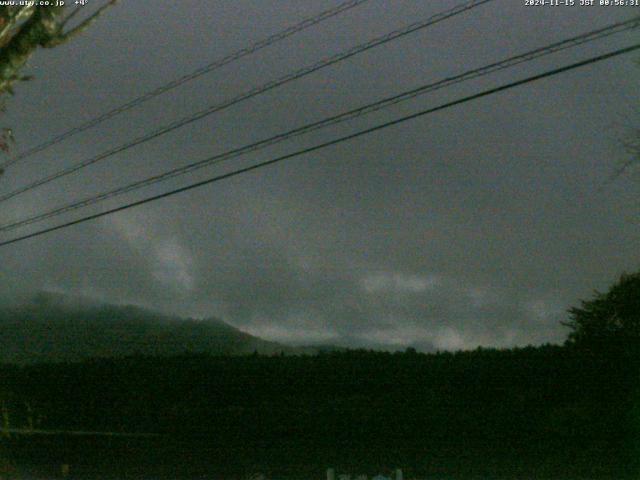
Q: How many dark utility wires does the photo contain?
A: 4